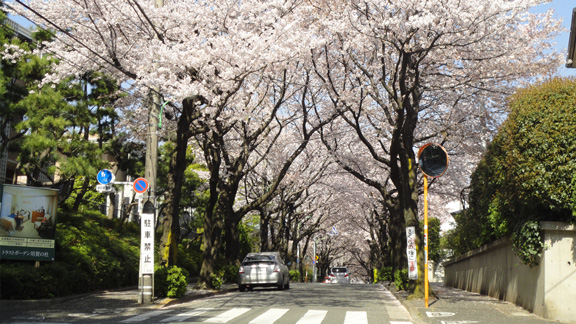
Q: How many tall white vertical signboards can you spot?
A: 2